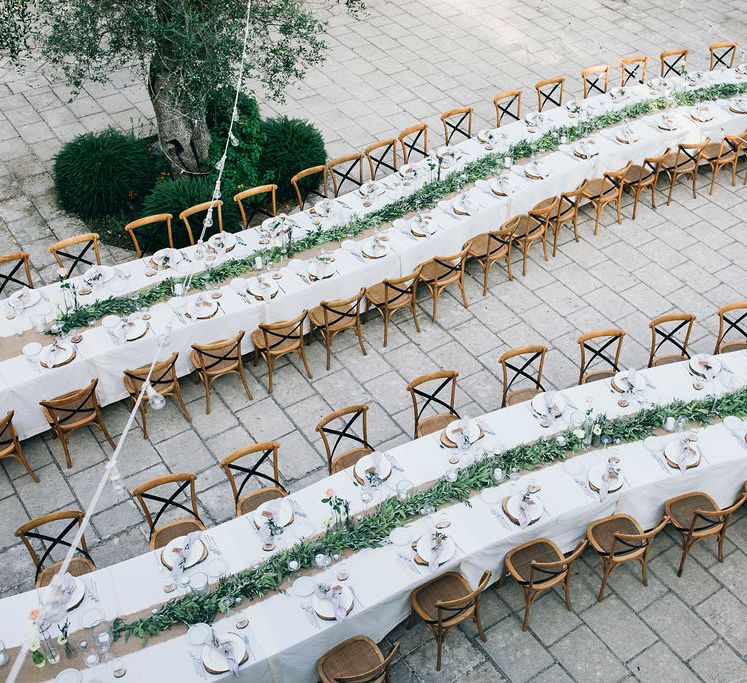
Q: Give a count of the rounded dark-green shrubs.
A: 3